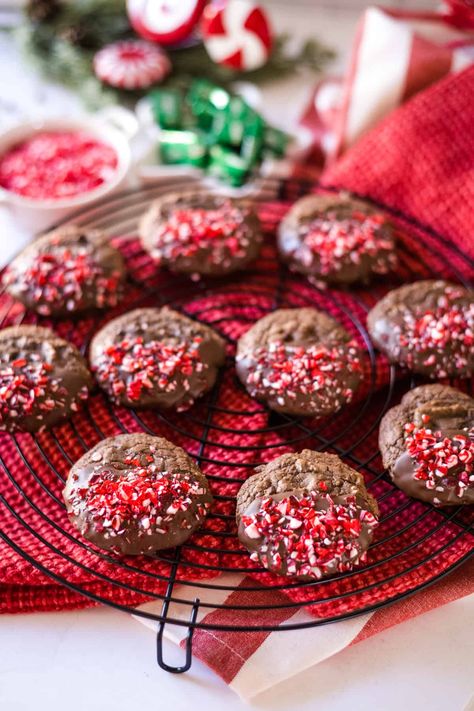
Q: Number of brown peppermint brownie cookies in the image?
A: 10